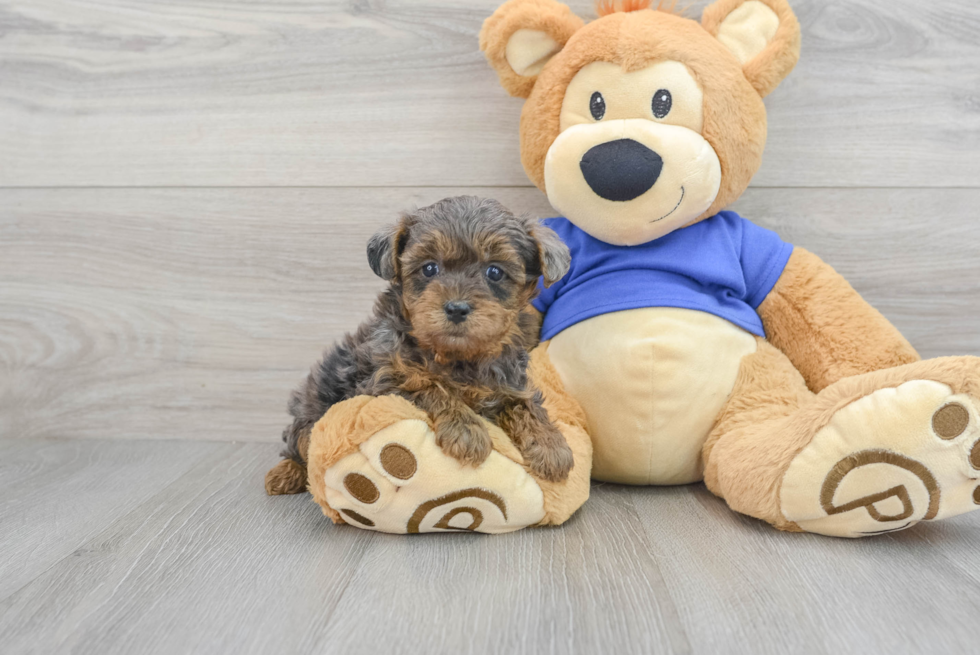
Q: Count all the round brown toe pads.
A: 6